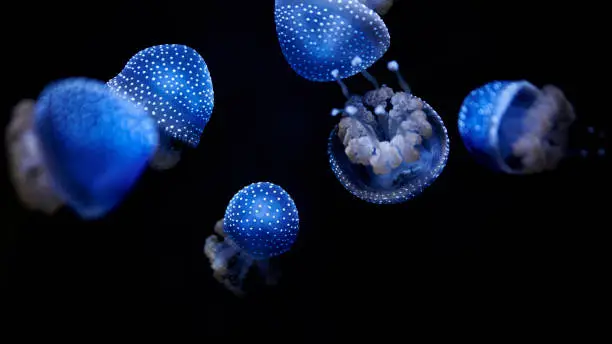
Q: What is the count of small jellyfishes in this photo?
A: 6